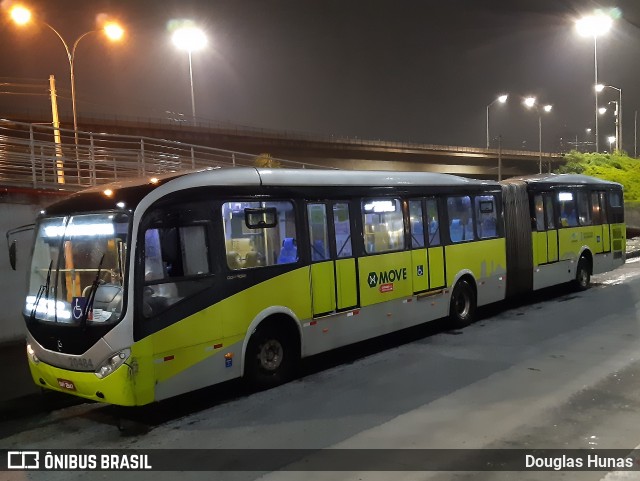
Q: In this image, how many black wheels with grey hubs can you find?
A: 3